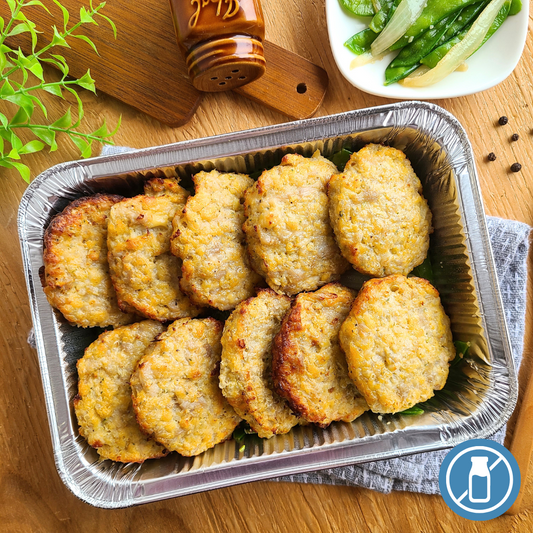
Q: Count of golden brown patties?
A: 10